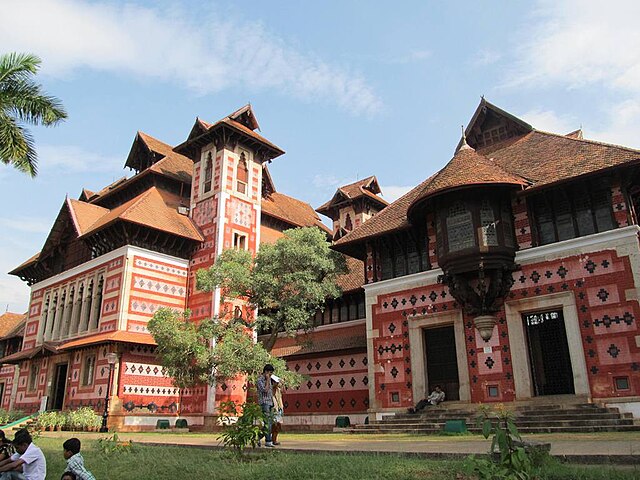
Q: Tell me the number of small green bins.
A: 4